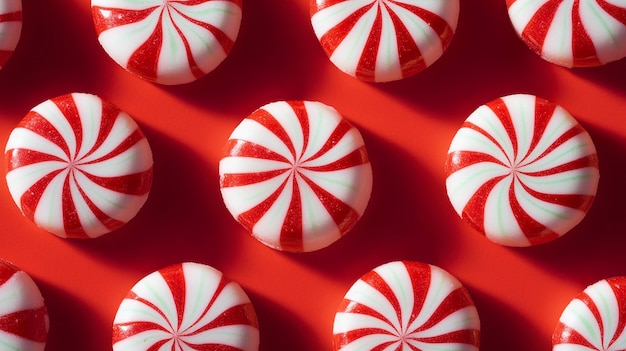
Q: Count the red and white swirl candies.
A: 11